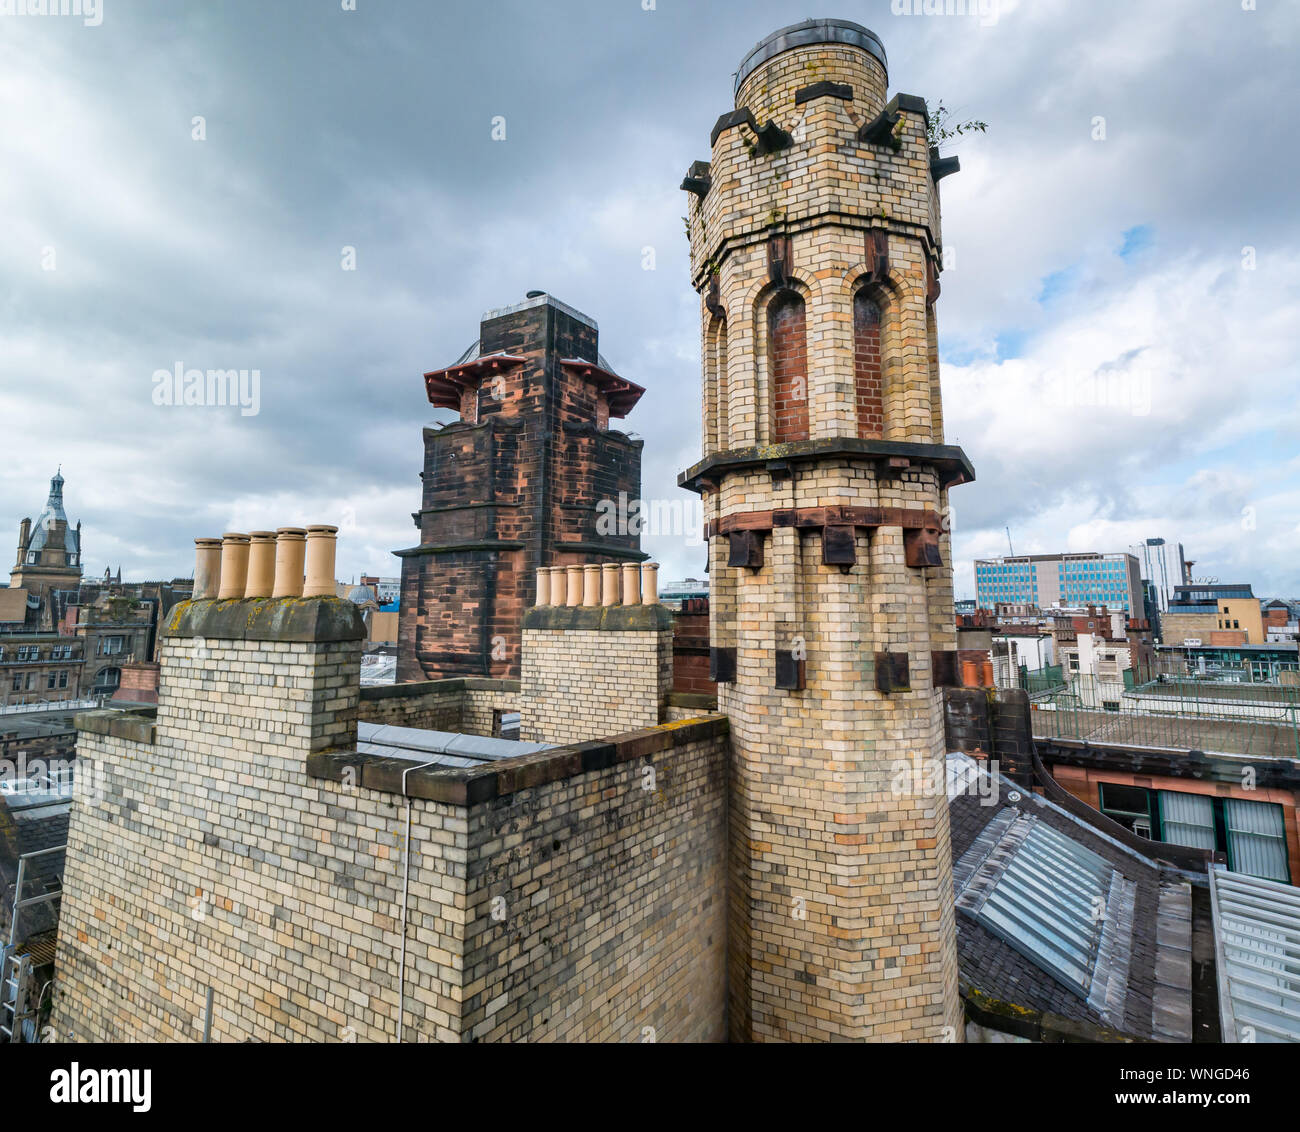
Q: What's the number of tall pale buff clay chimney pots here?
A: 12